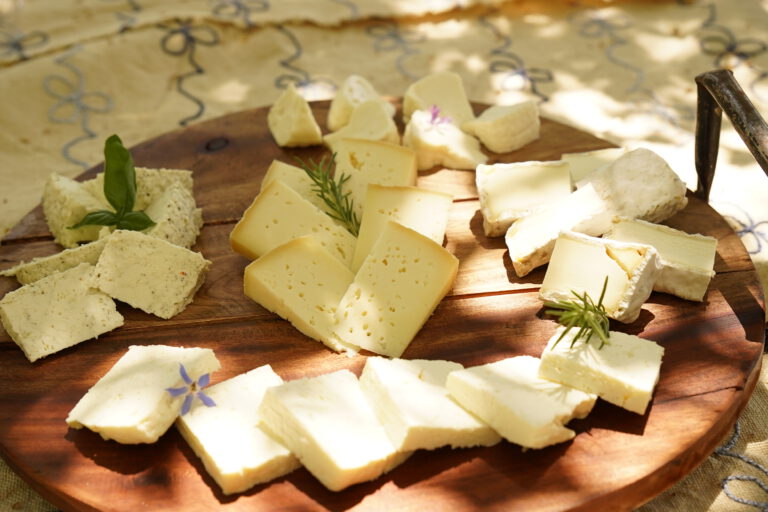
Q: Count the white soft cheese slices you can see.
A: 6